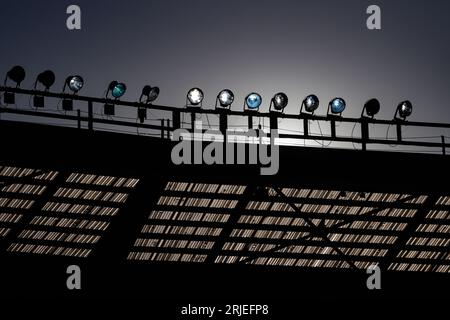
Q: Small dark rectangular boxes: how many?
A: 5